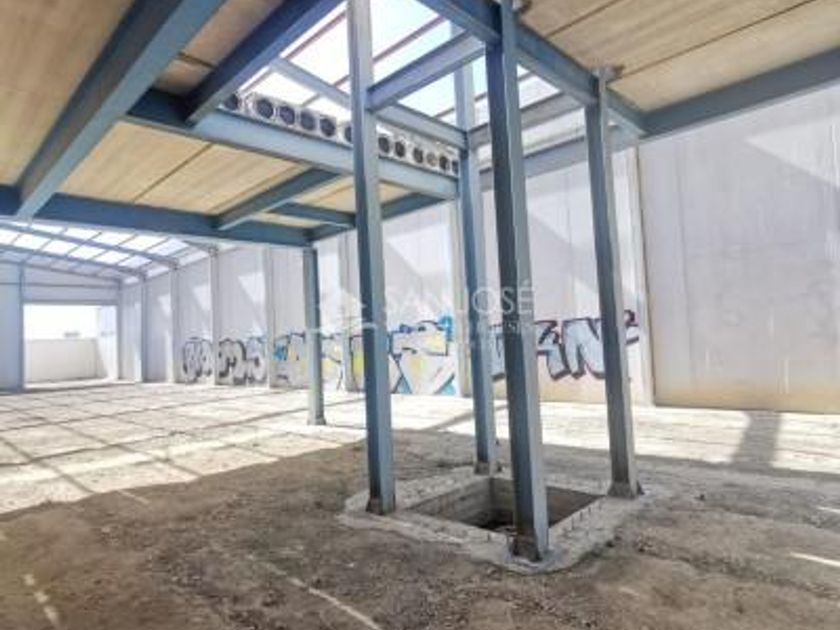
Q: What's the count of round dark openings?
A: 12